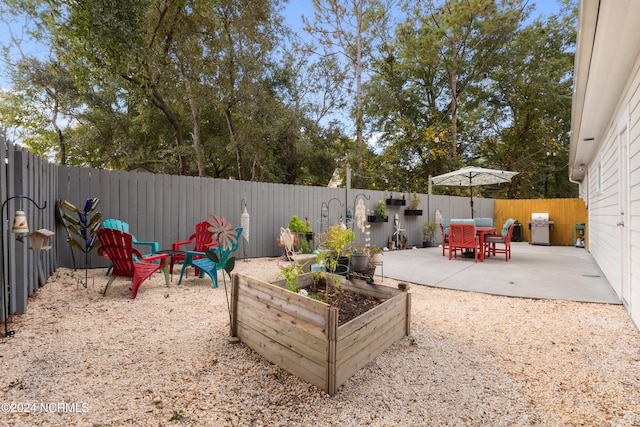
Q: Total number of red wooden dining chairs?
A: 4